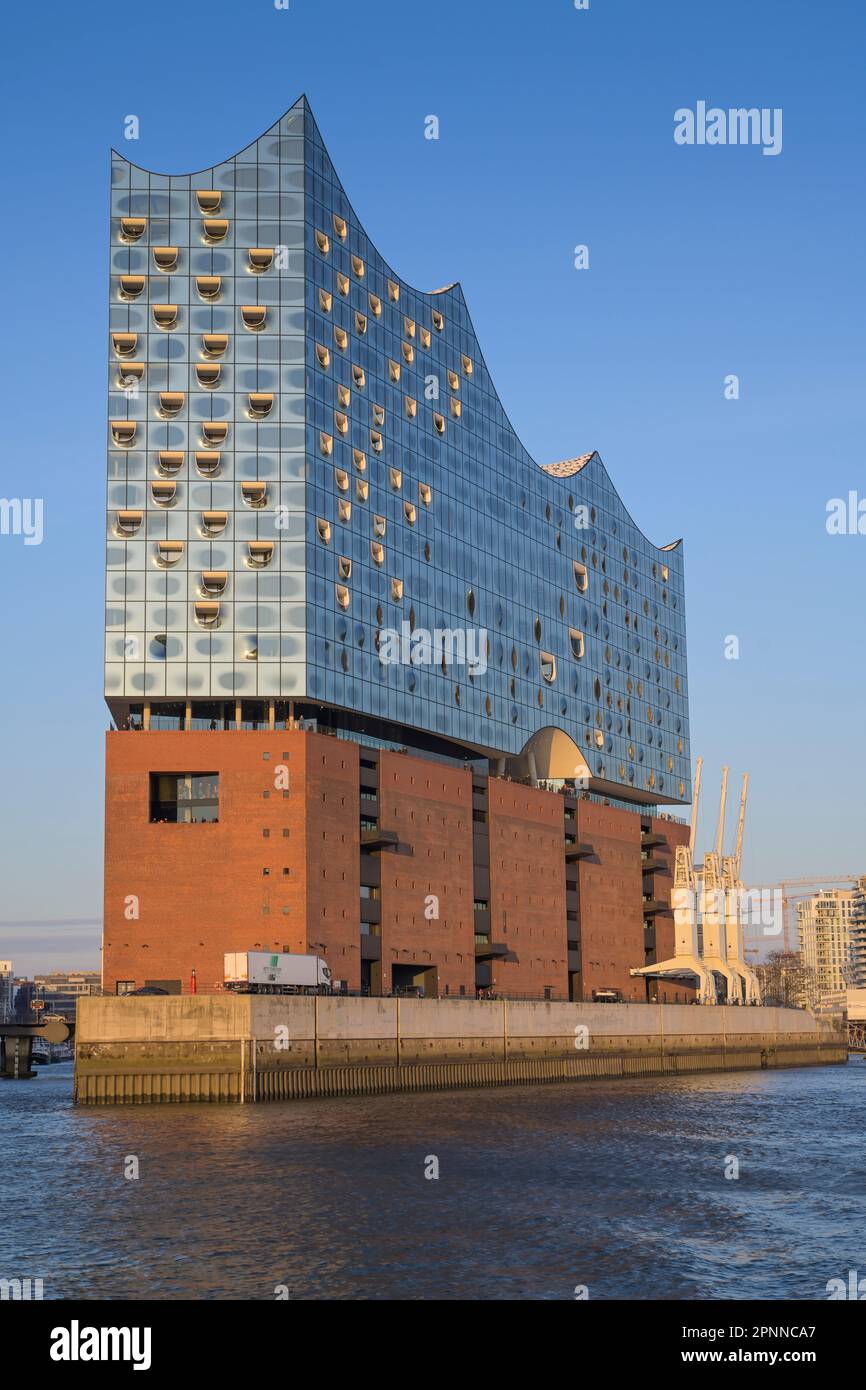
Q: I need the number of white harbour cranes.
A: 3